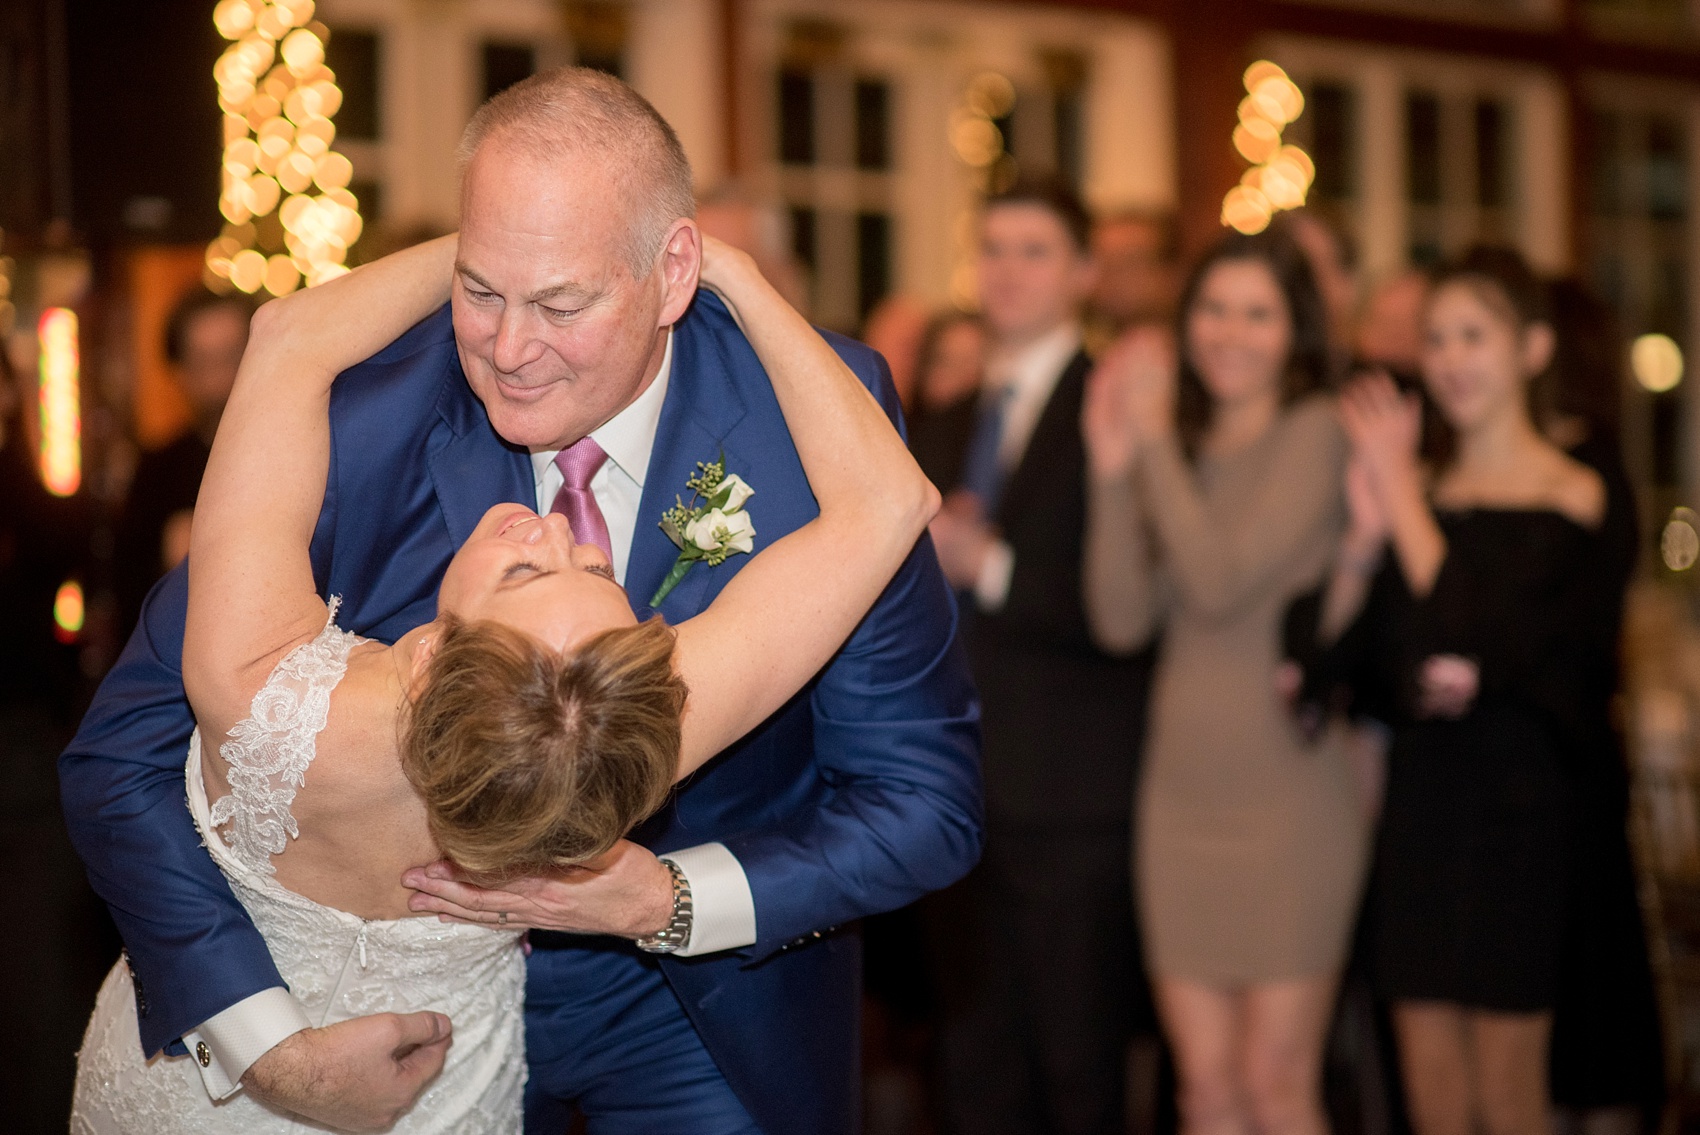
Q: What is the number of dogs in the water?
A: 0